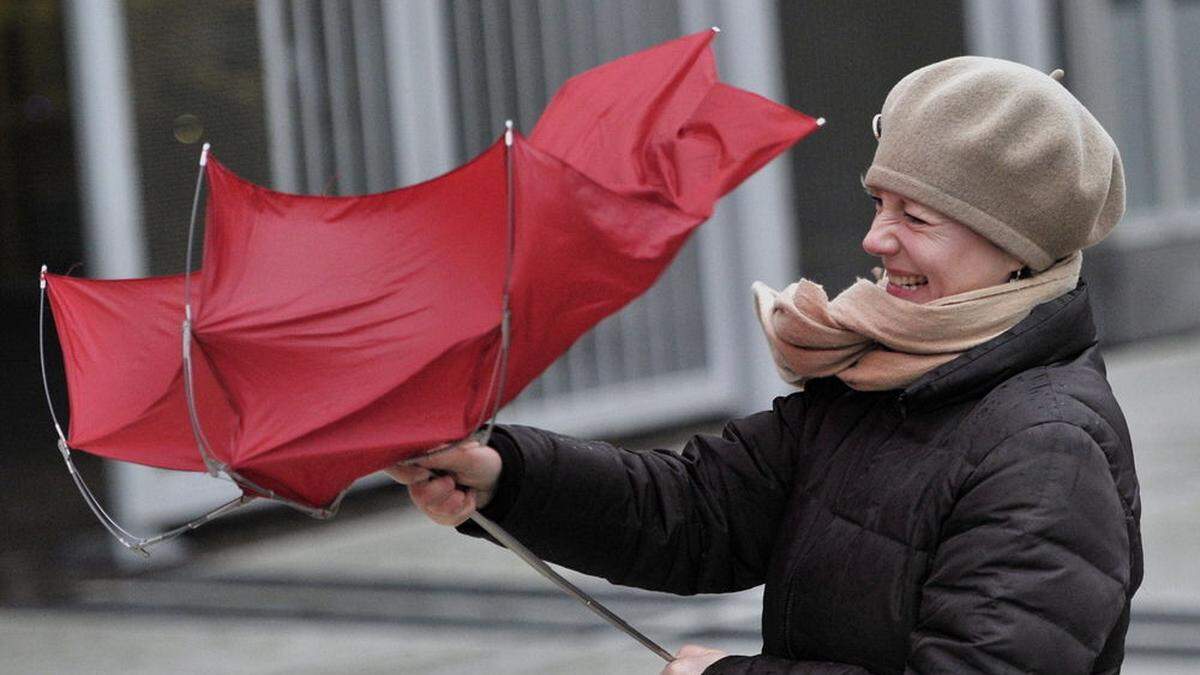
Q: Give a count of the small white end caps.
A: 5